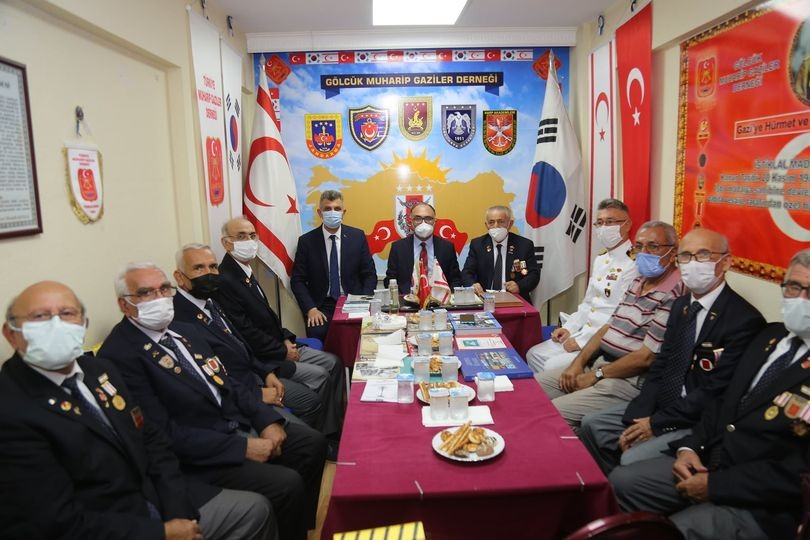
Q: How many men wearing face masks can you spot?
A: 11